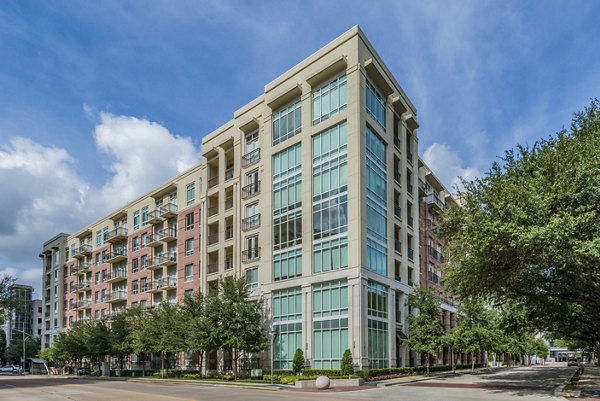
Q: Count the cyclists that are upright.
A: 0